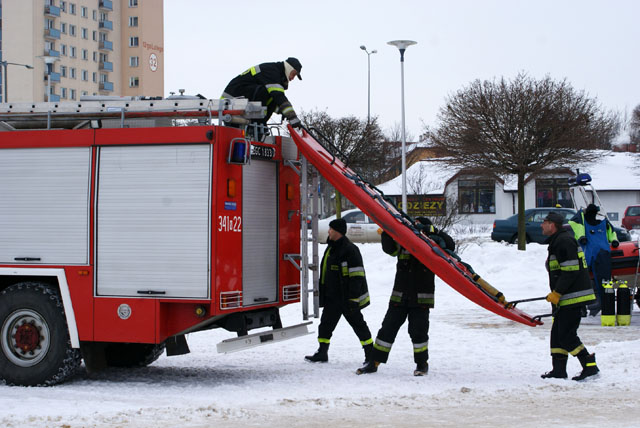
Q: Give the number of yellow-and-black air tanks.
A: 2